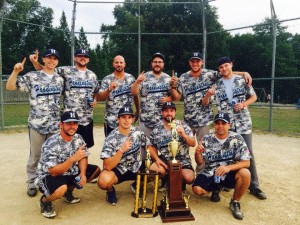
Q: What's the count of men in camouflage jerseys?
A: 10